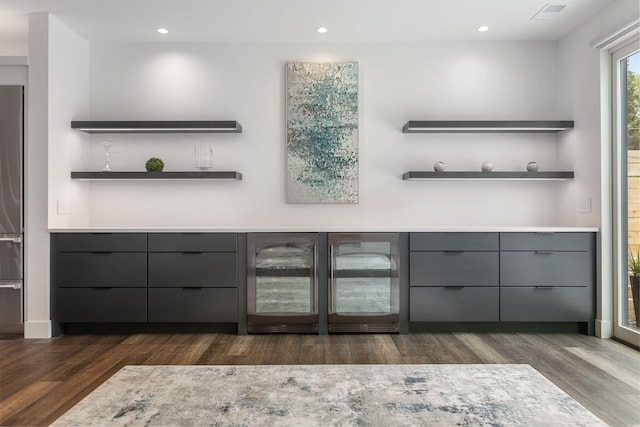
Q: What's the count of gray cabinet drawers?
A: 12